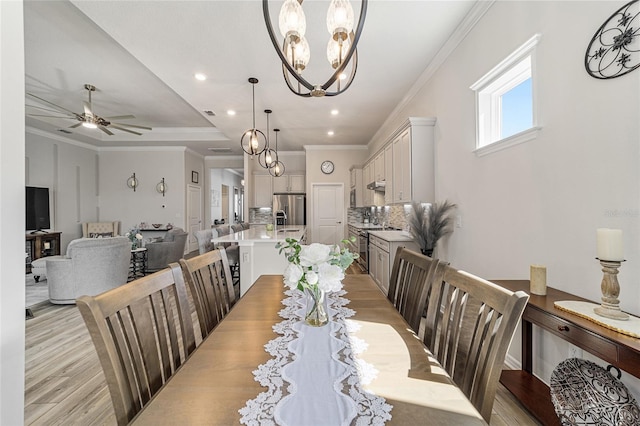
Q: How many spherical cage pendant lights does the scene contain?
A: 3